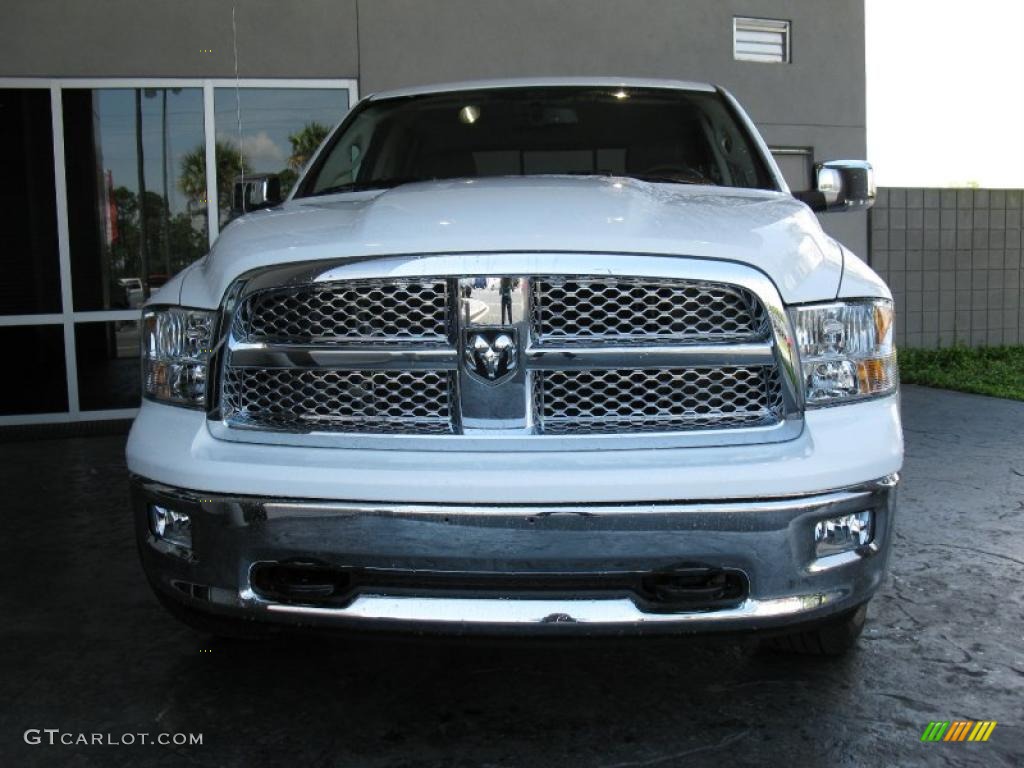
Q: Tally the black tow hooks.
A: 2